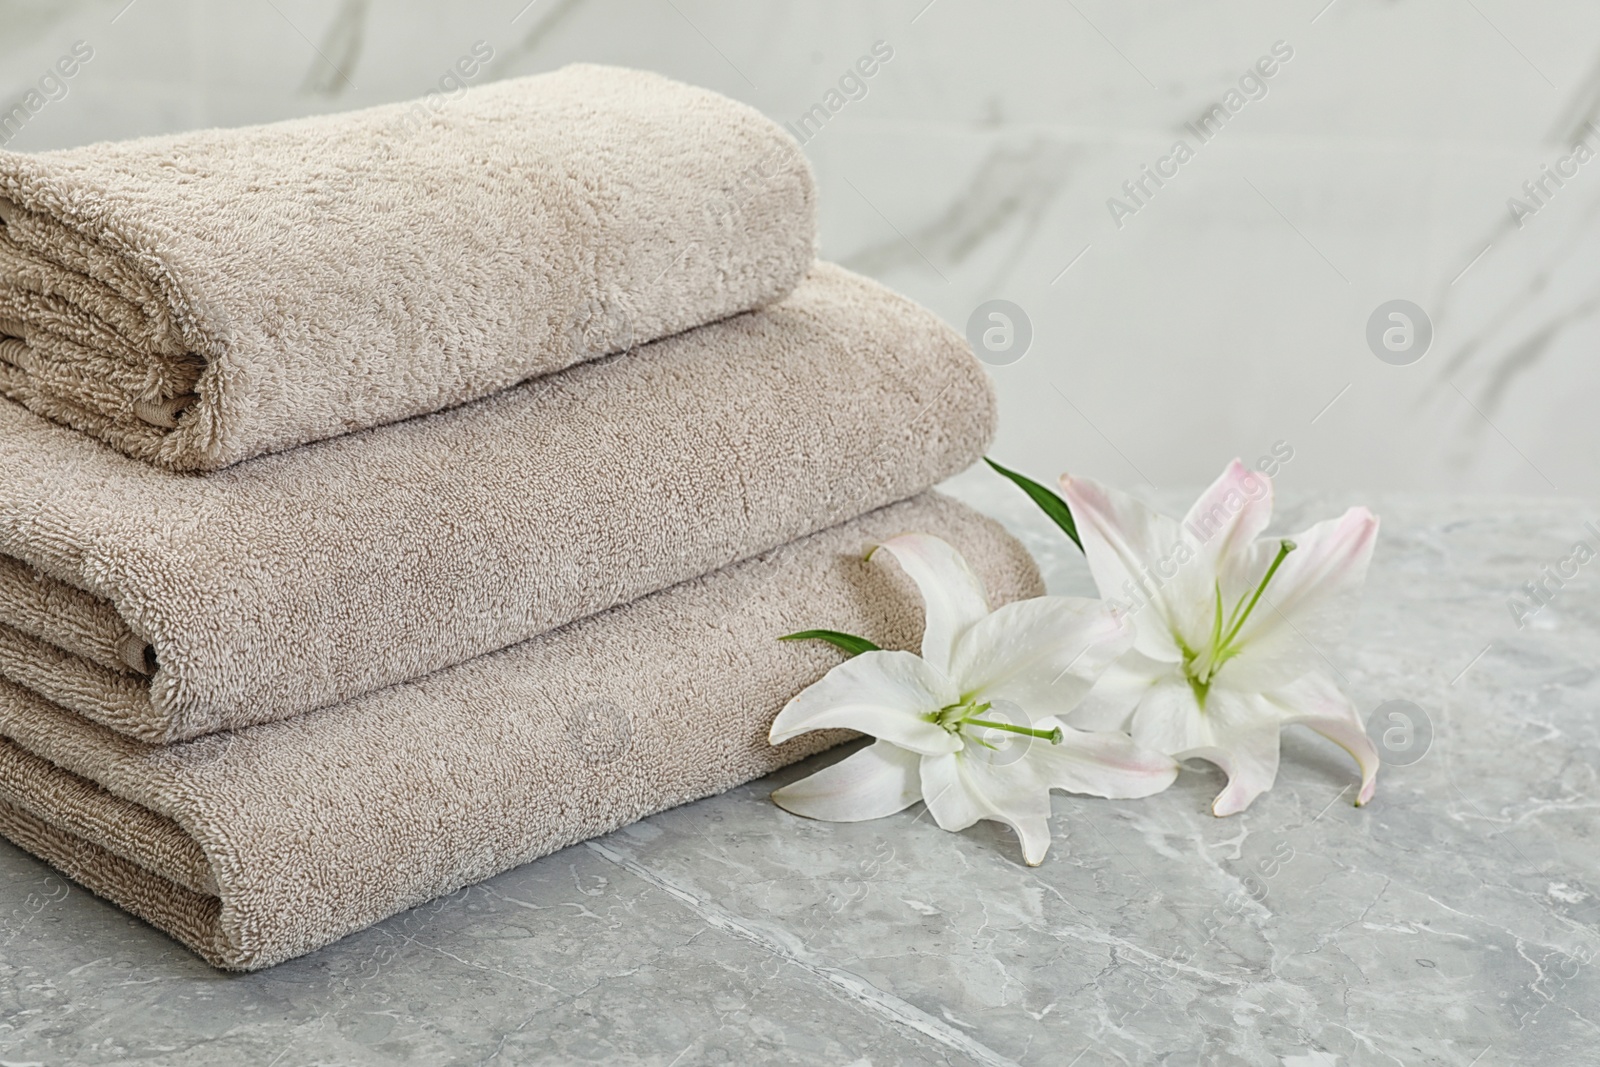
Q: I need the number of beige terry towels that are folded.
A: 3